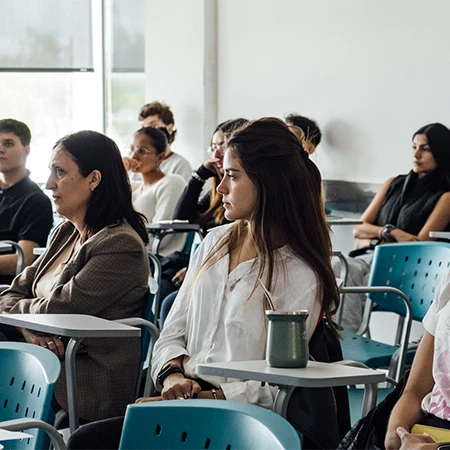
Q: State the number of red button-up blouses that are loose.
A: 0